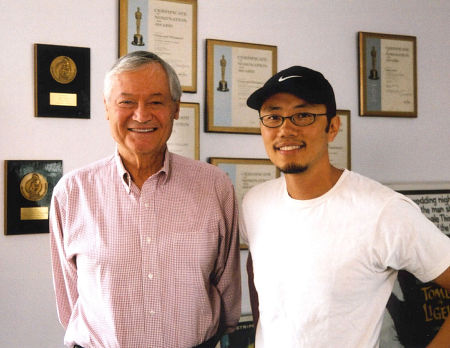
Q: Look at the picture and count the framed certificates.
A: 6